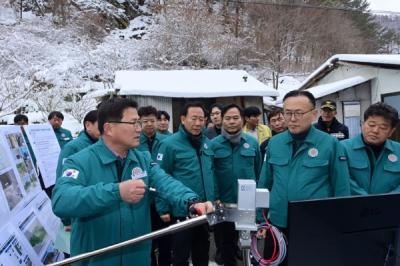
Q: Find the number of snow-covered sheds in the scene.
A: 2